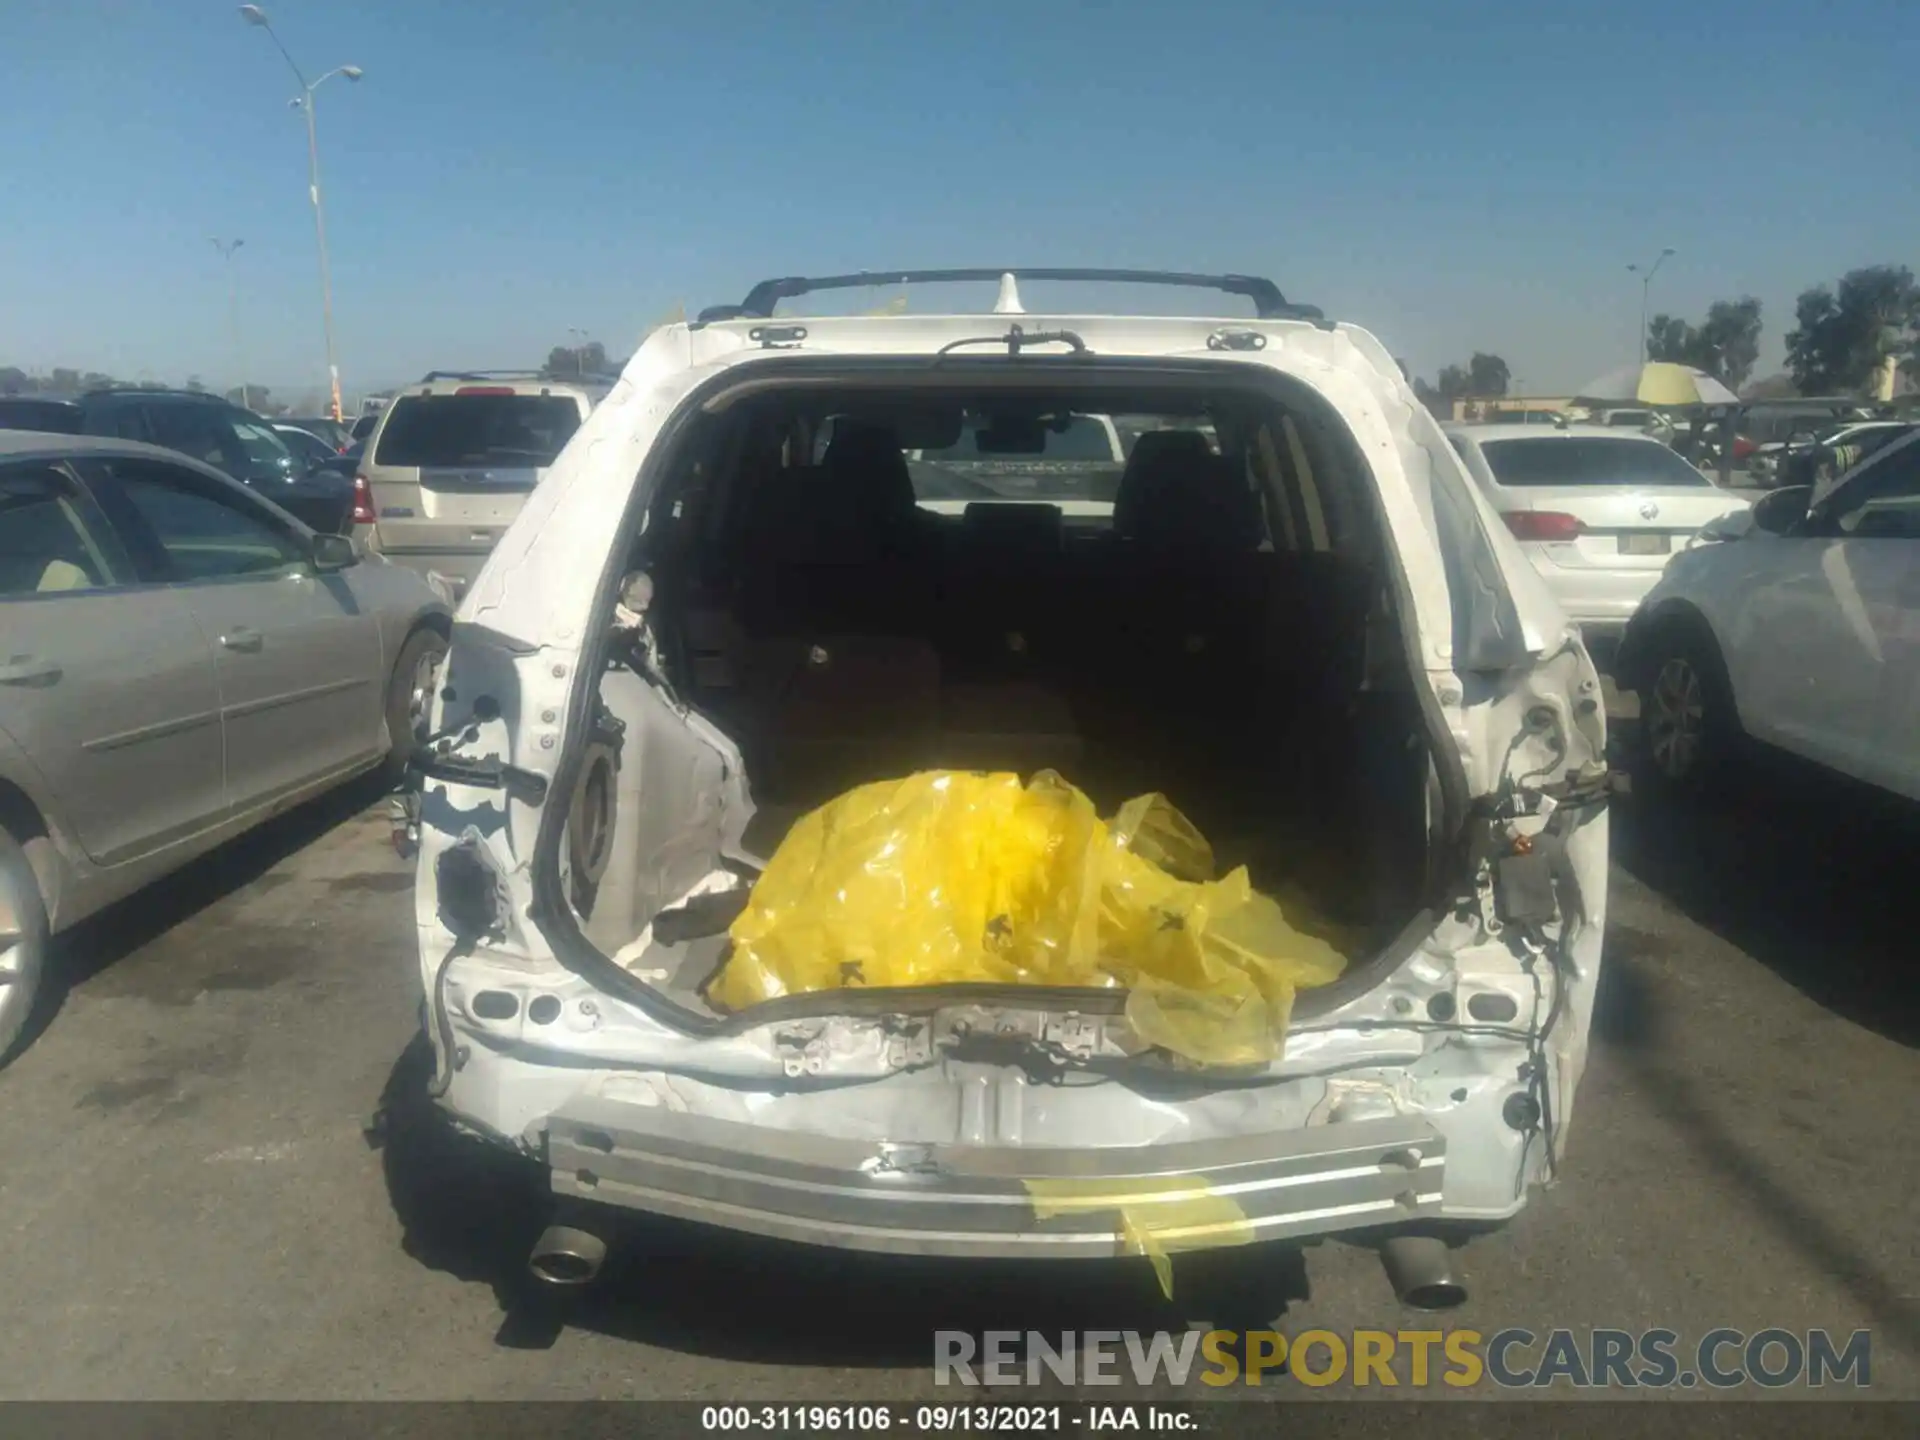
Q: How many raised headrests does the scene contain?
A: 2